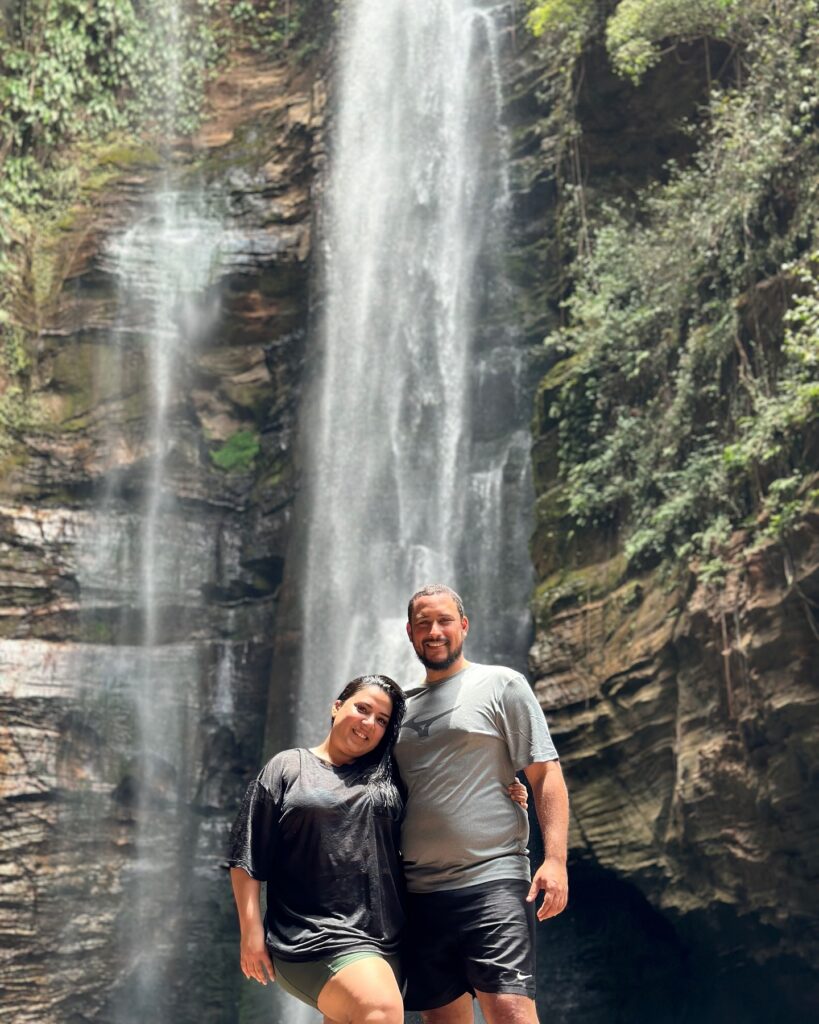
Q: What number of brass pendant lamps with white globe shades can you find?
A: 0